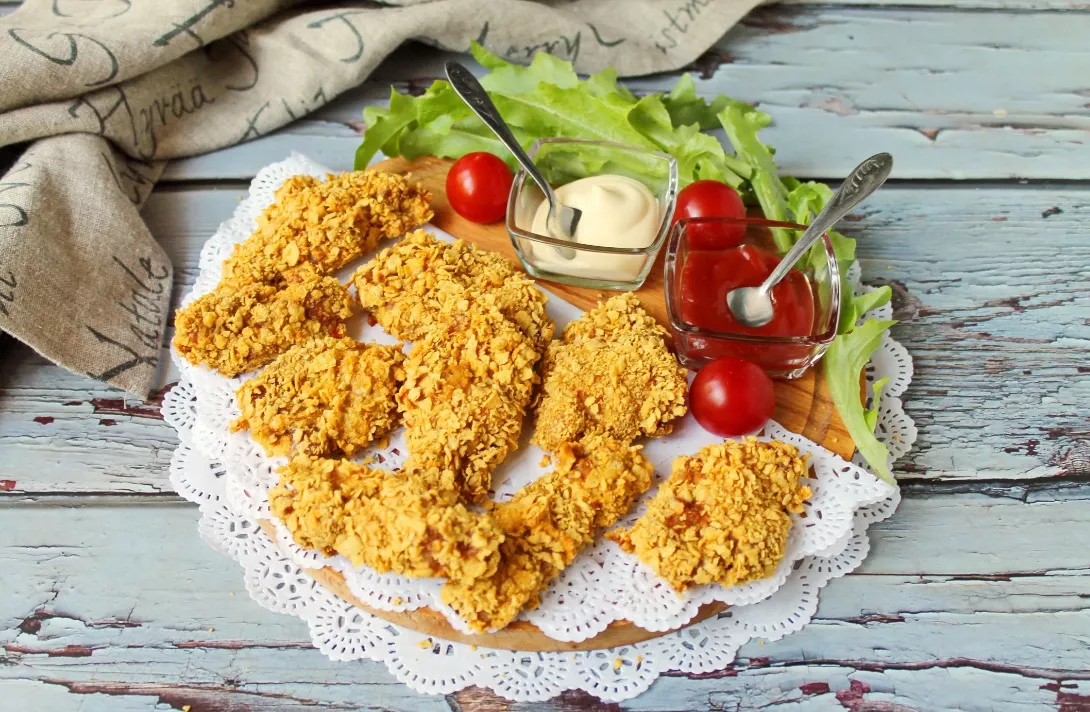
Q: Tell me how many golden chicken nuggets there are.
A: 9